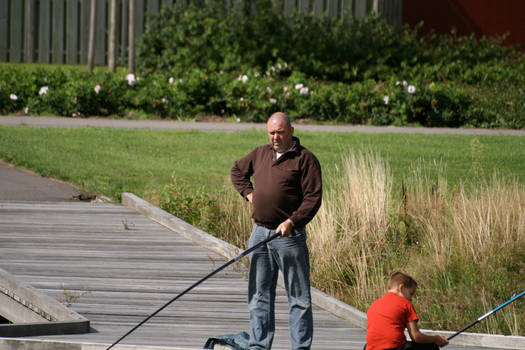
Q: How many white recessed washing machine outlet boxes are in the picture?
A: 0